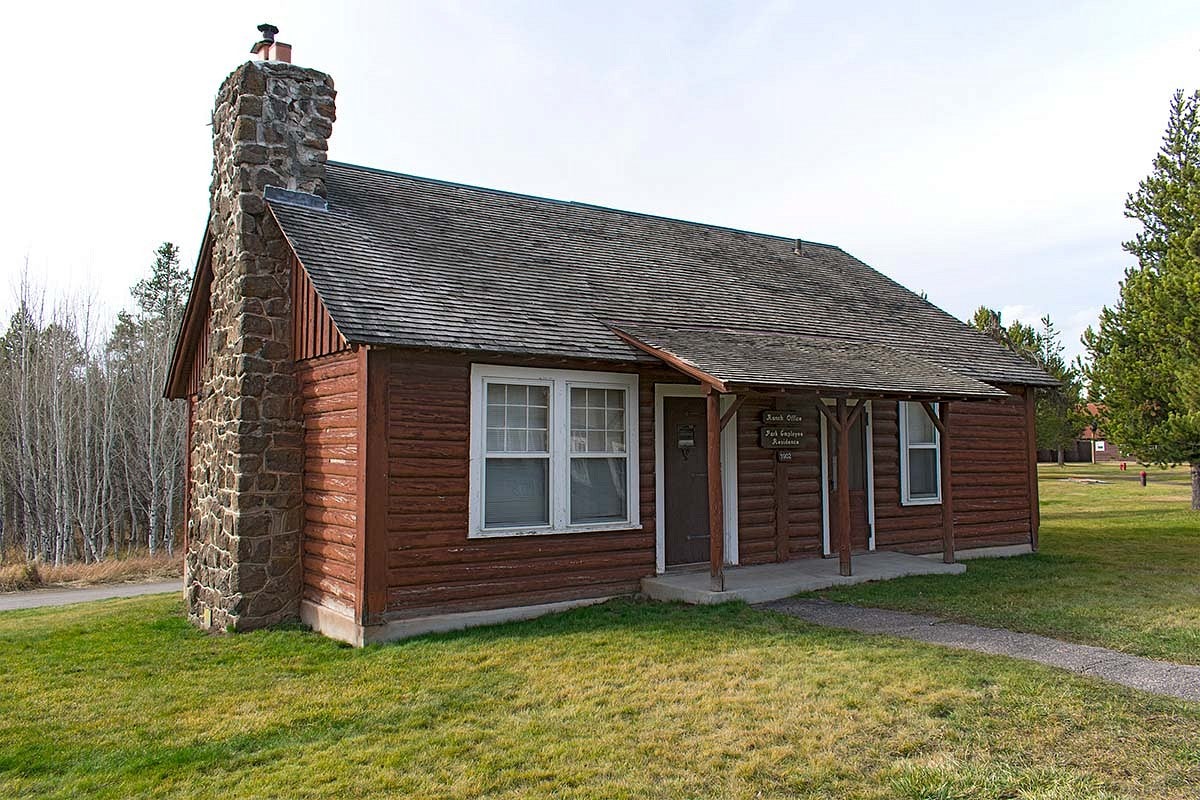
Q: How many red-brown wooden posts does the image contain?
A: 3